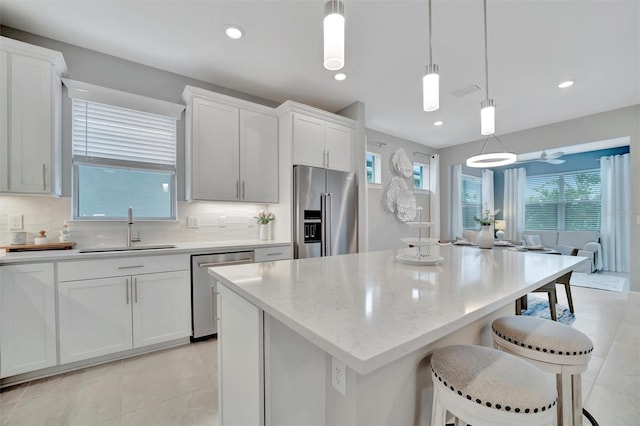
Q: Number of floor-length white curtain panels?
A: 5